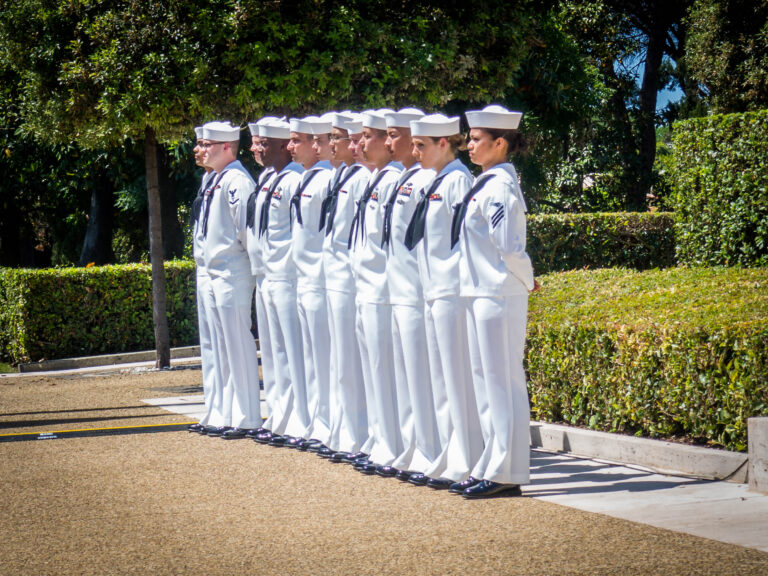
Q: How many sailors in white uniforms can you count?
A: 12